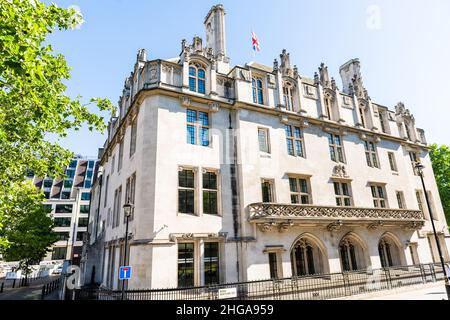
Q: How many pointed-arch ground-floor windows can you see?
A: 3